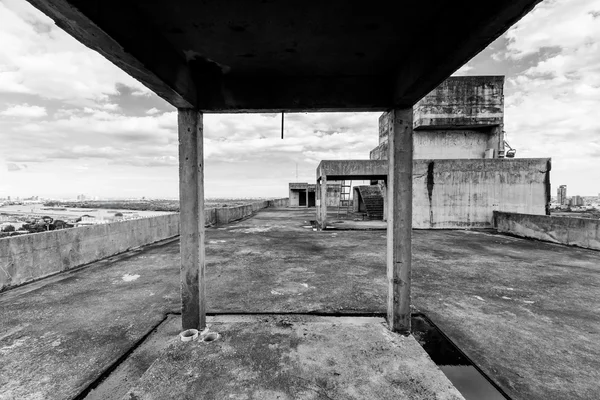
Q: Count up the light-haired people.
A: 0